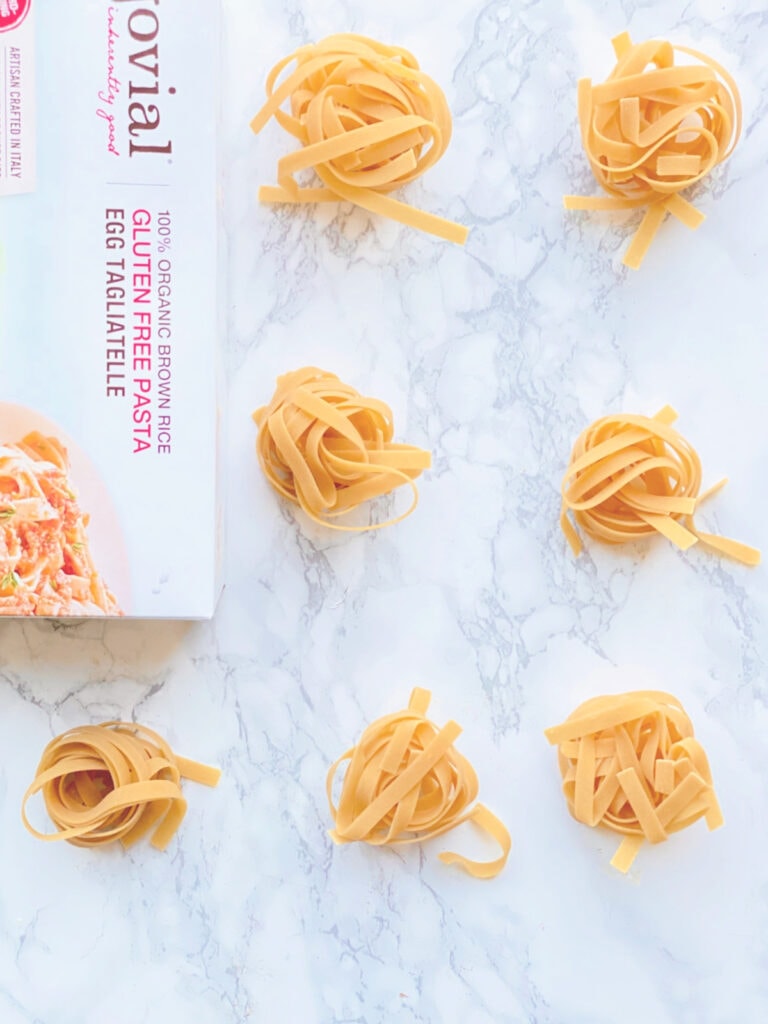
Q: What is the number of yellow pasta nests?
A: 7